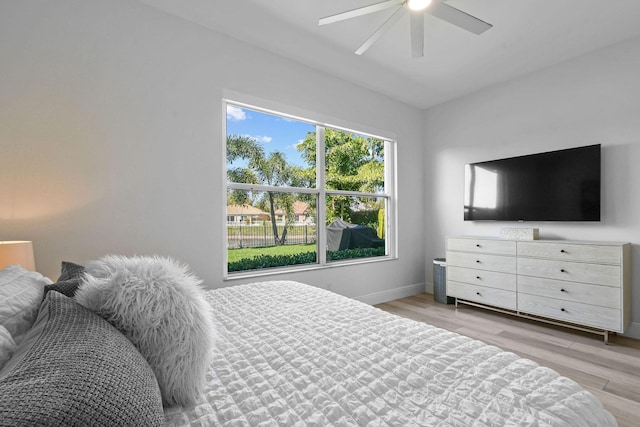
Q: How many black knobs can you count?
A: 8